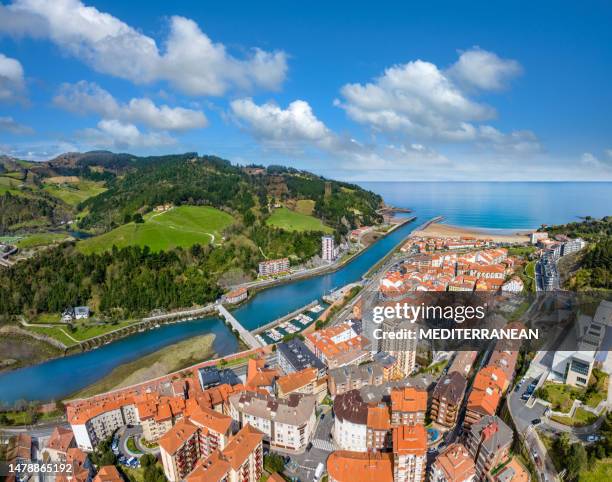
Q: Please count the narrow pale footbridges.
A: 1